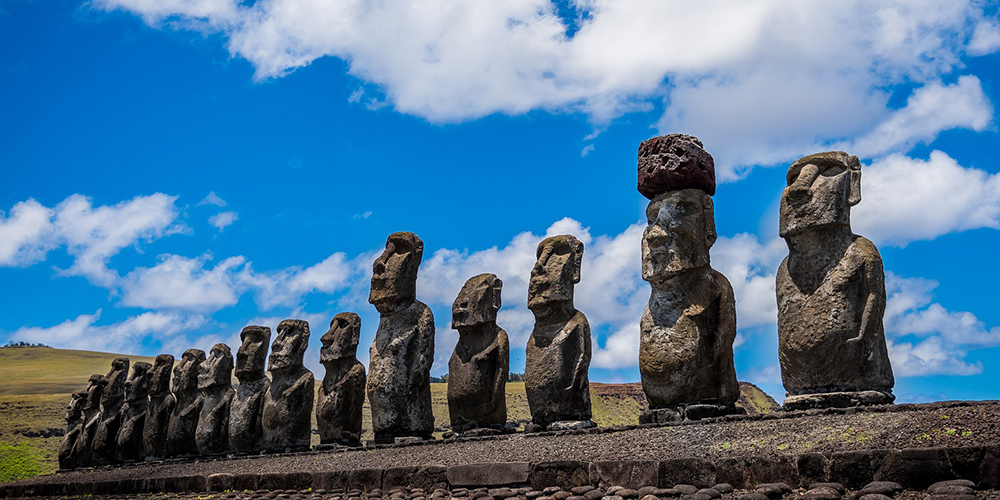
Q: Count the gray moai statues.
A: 15